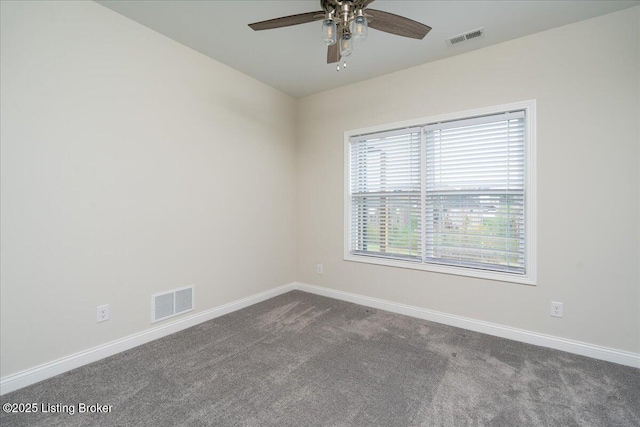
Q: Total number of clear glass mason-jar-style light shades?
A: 3